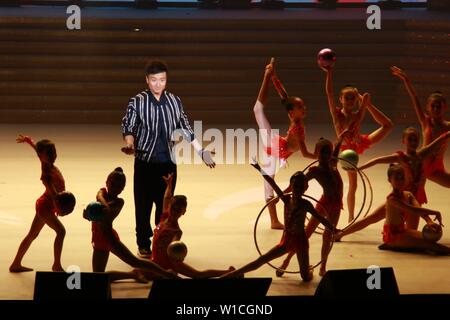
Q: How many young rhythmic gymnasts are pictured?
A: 10